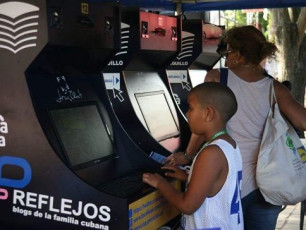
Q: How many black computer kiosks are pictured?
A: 3